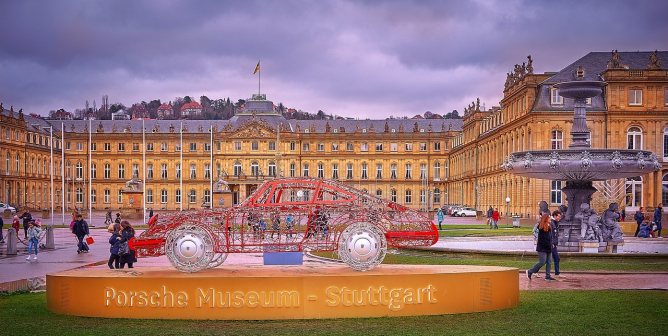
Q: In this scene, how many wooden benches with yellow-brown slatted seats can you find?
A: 0